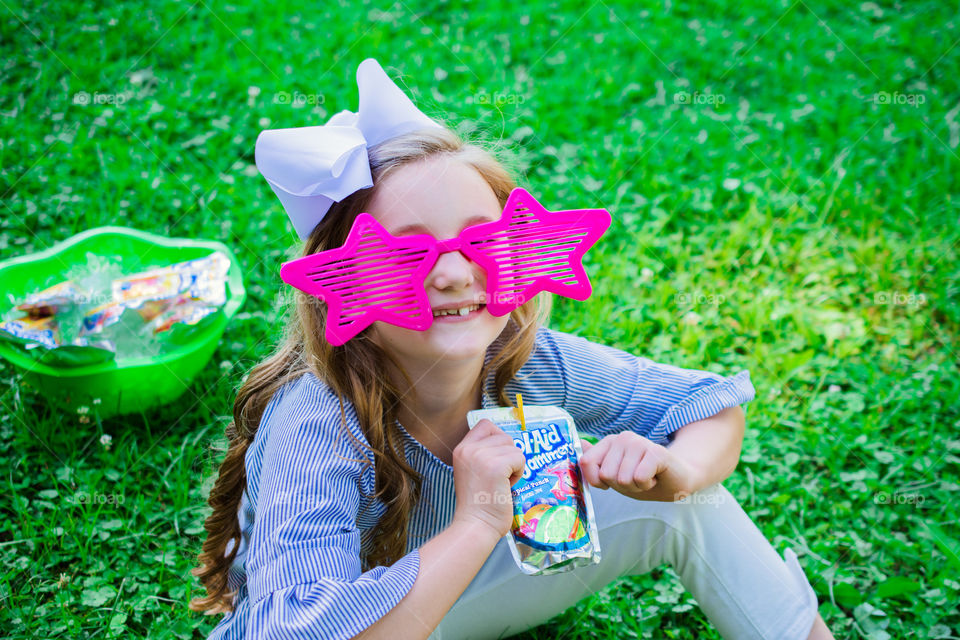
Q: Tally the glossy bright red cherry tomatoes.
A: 0